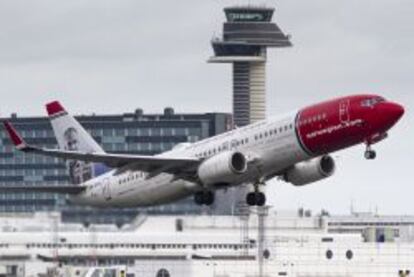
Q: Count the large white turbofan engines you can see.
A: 2